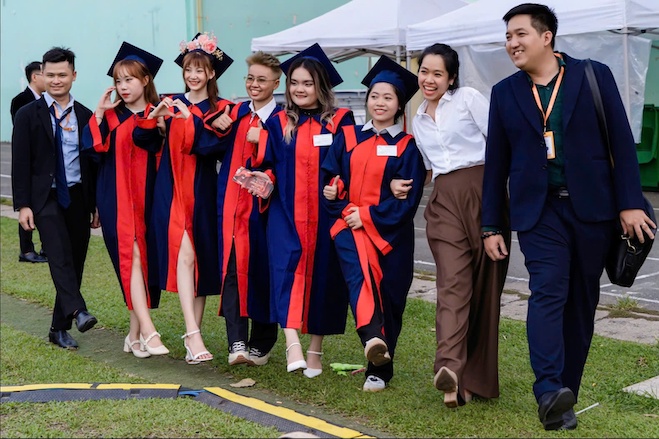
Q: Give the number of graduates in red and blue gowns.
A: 5